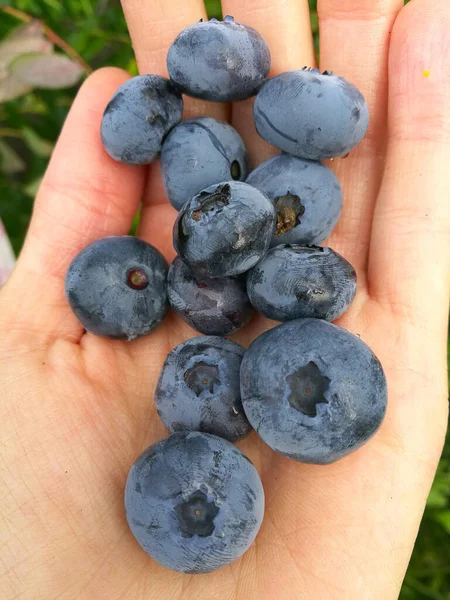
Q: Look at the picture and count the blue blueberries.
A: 12